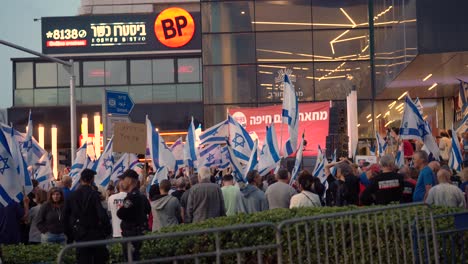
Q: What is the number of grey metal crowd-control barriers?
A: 2